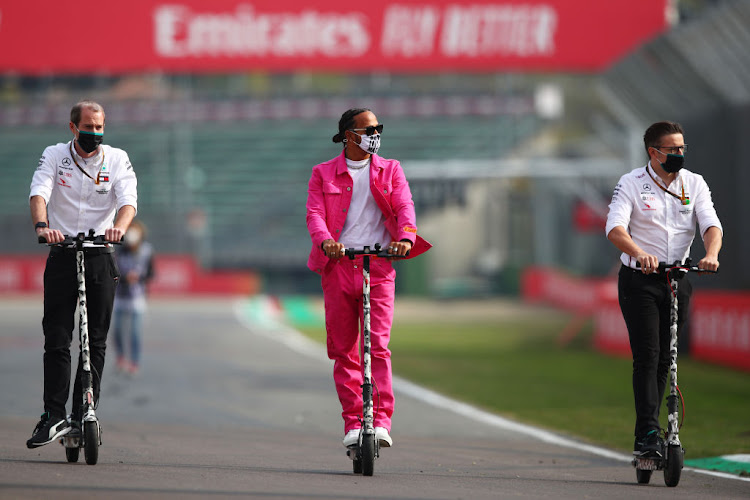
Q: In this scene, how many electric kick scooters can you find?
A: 3